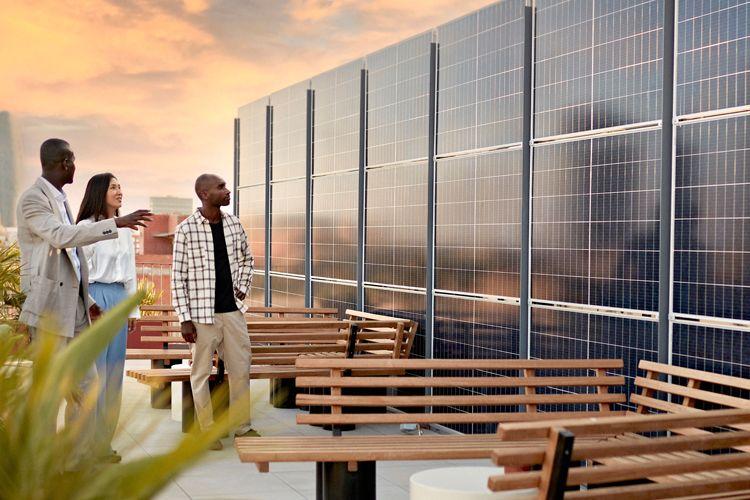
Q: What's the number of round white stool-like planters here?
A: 2